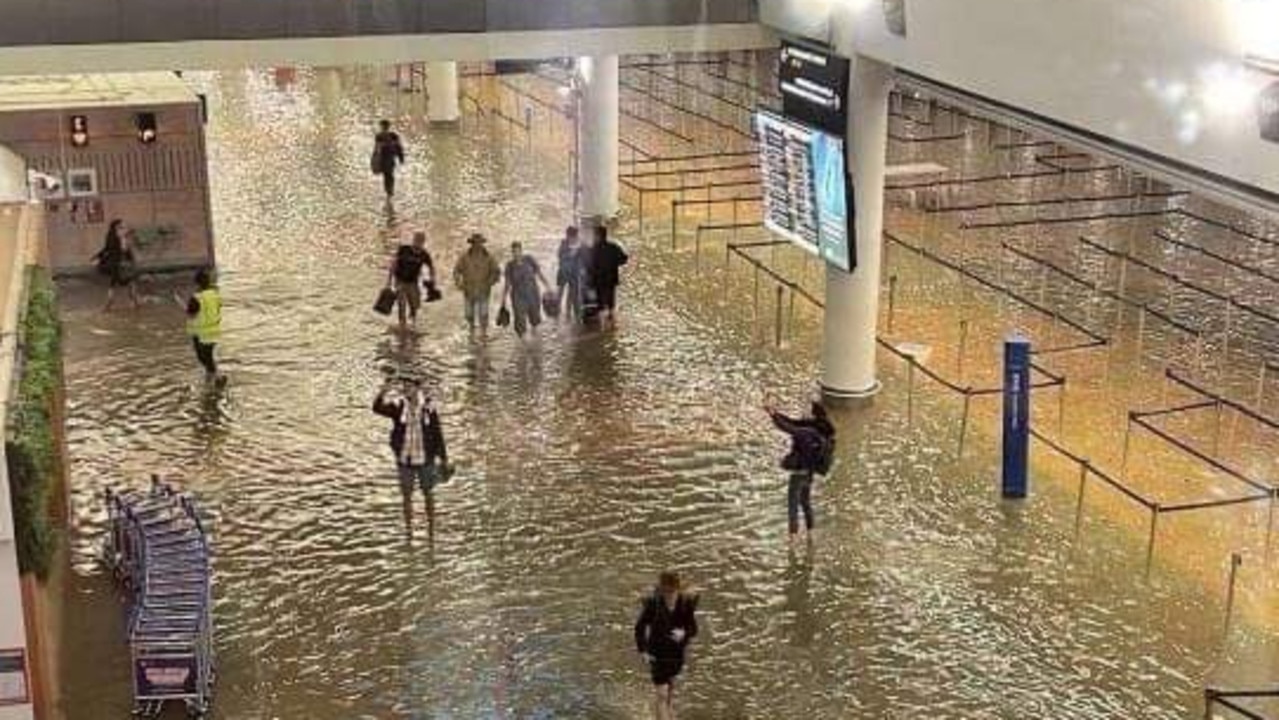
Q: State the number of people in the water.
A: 11